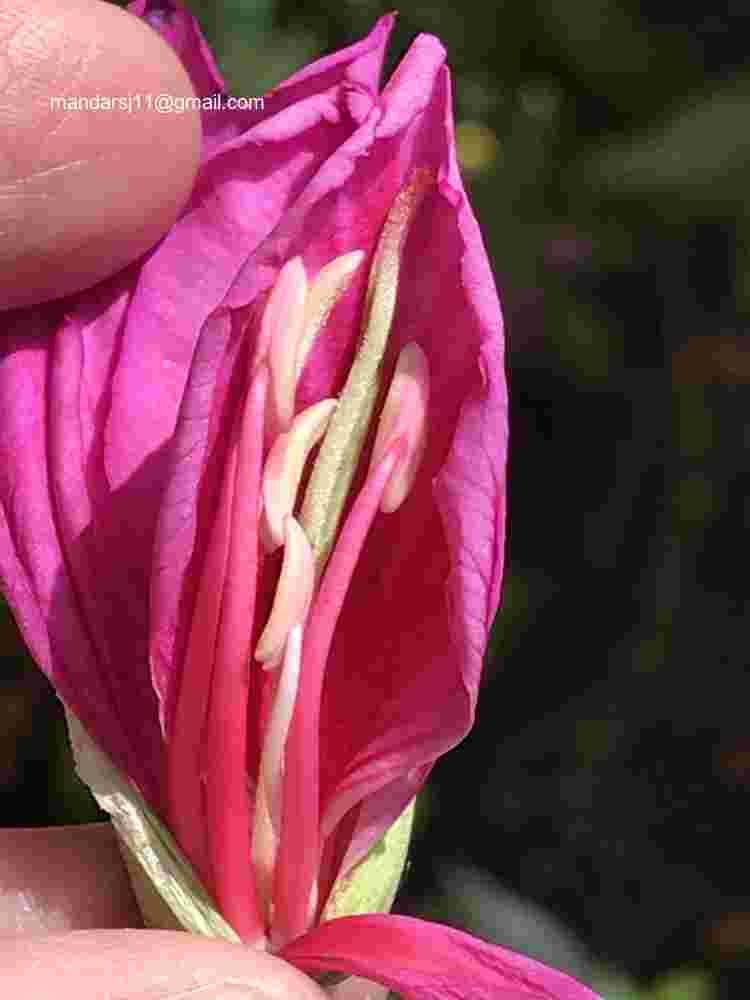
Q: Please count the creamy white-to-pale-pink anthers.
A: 5